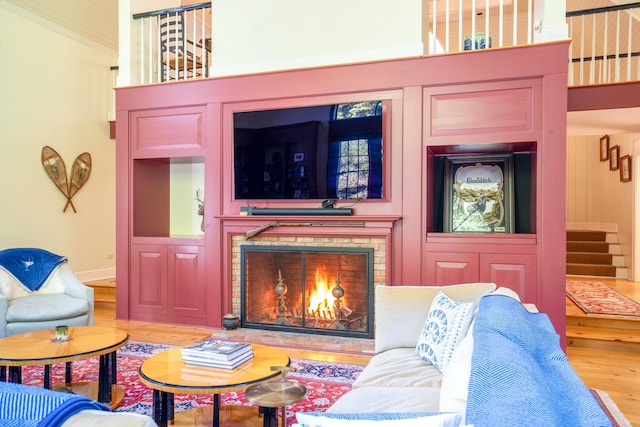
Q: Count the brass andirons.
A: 2